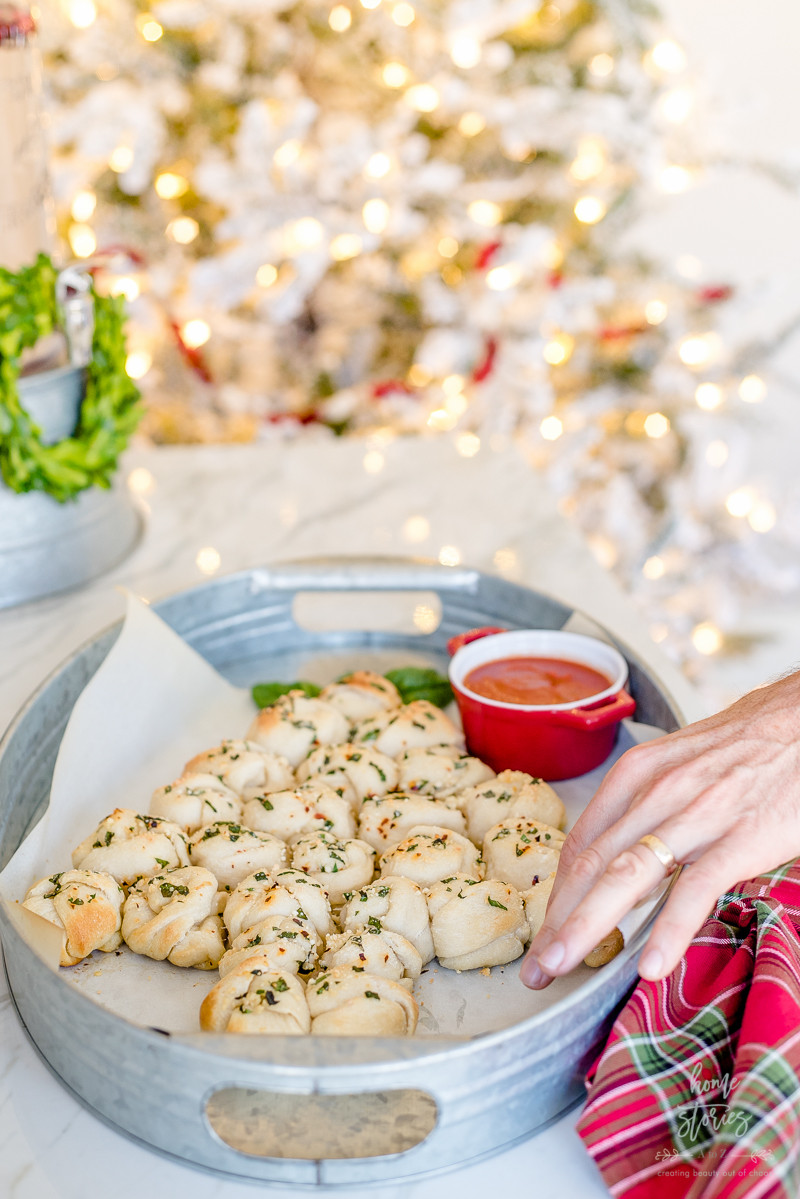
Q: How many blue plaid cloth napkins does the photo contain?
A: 0